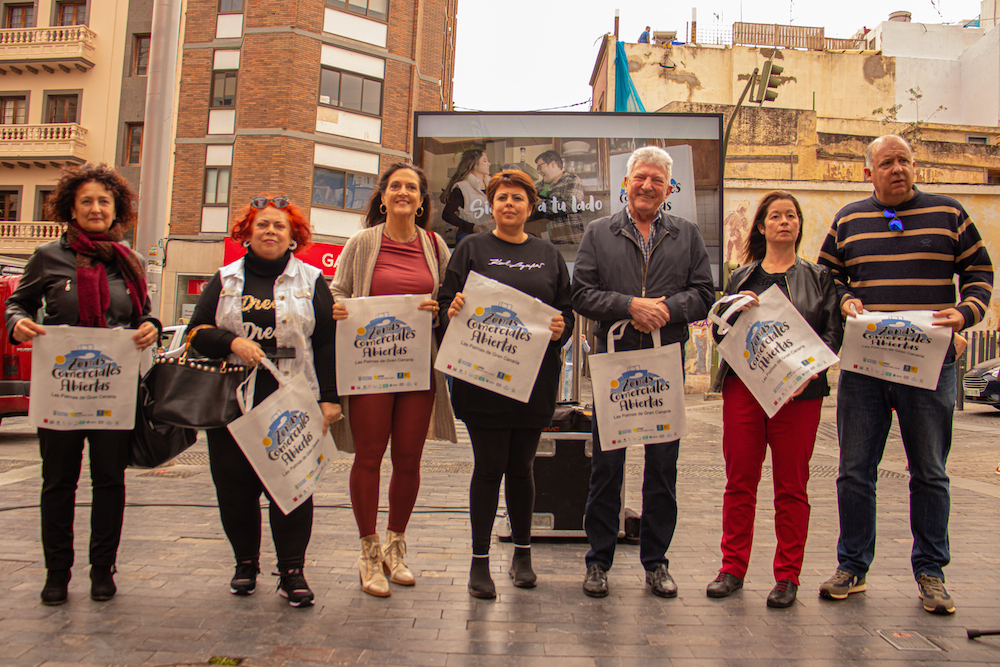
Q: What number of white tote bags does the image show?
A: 7